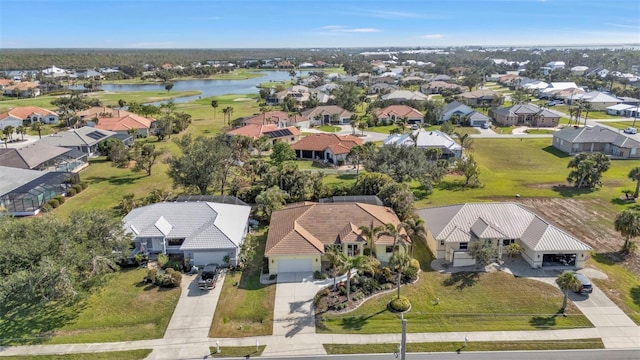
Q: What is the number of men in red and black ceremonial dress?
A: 0